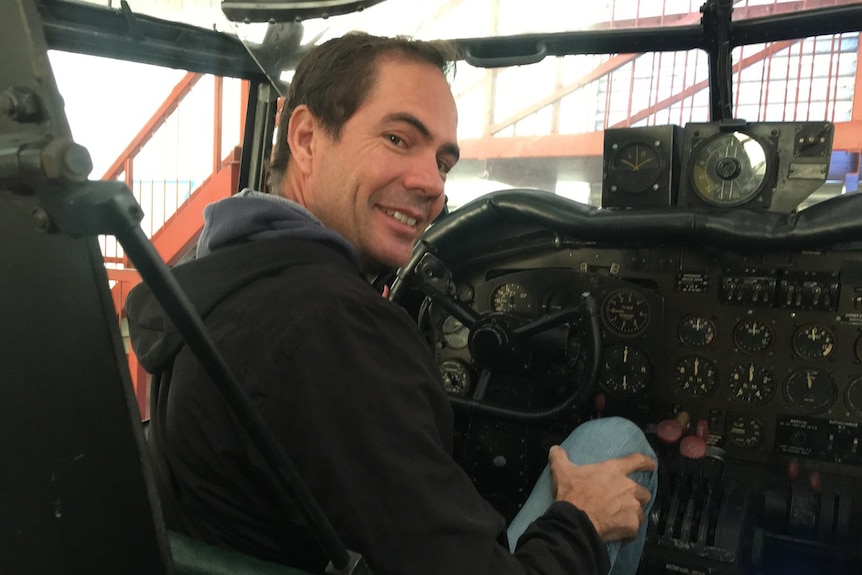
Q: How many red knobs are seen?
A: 6